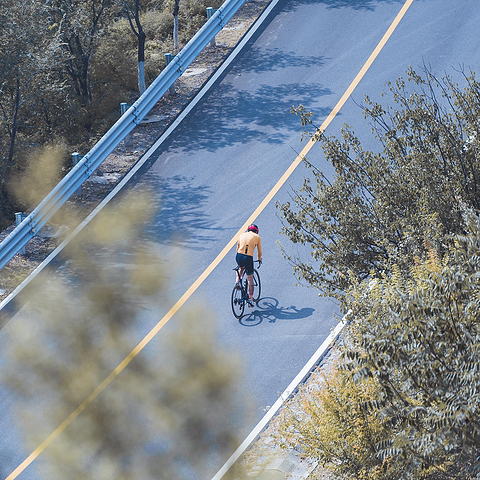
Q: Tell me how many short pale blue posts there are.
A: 5